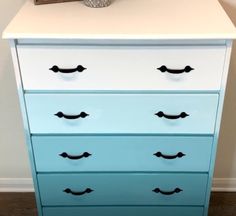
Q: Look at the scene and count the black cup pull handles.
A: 8